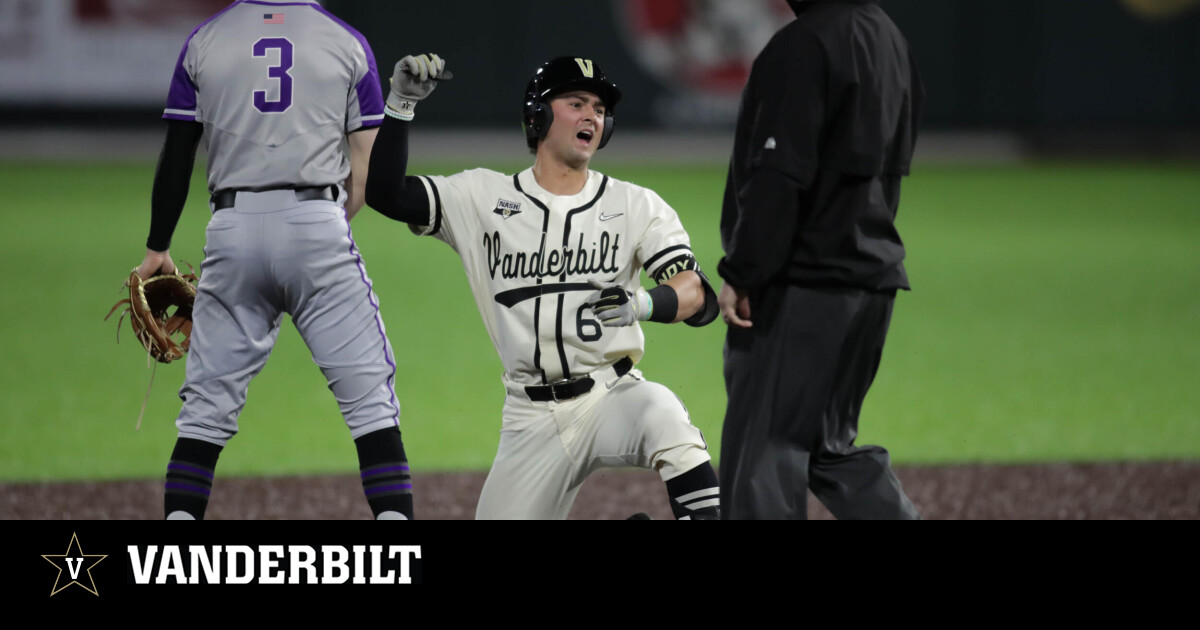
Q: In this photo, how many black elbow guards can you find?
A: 1